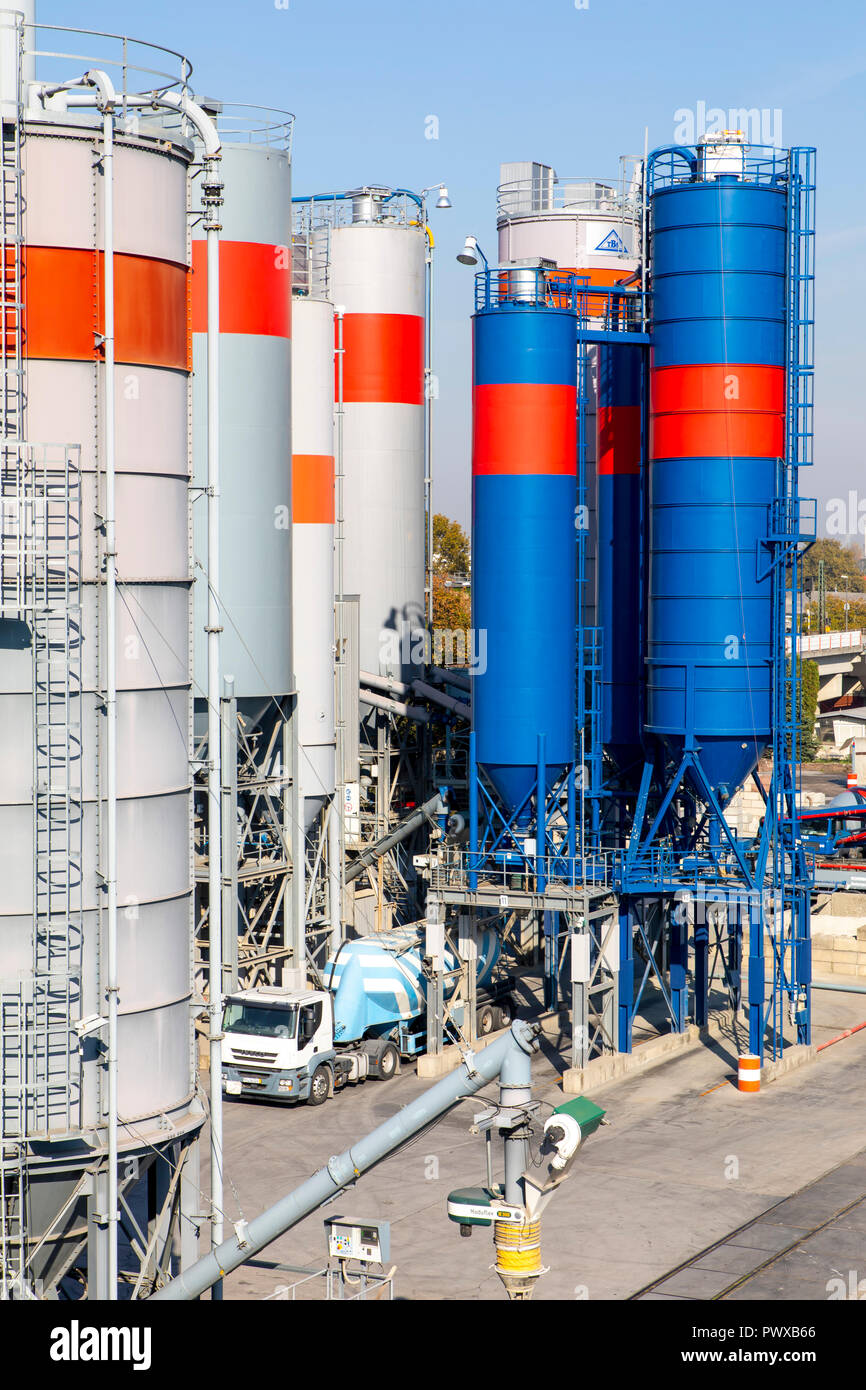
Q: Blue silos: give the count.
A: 3